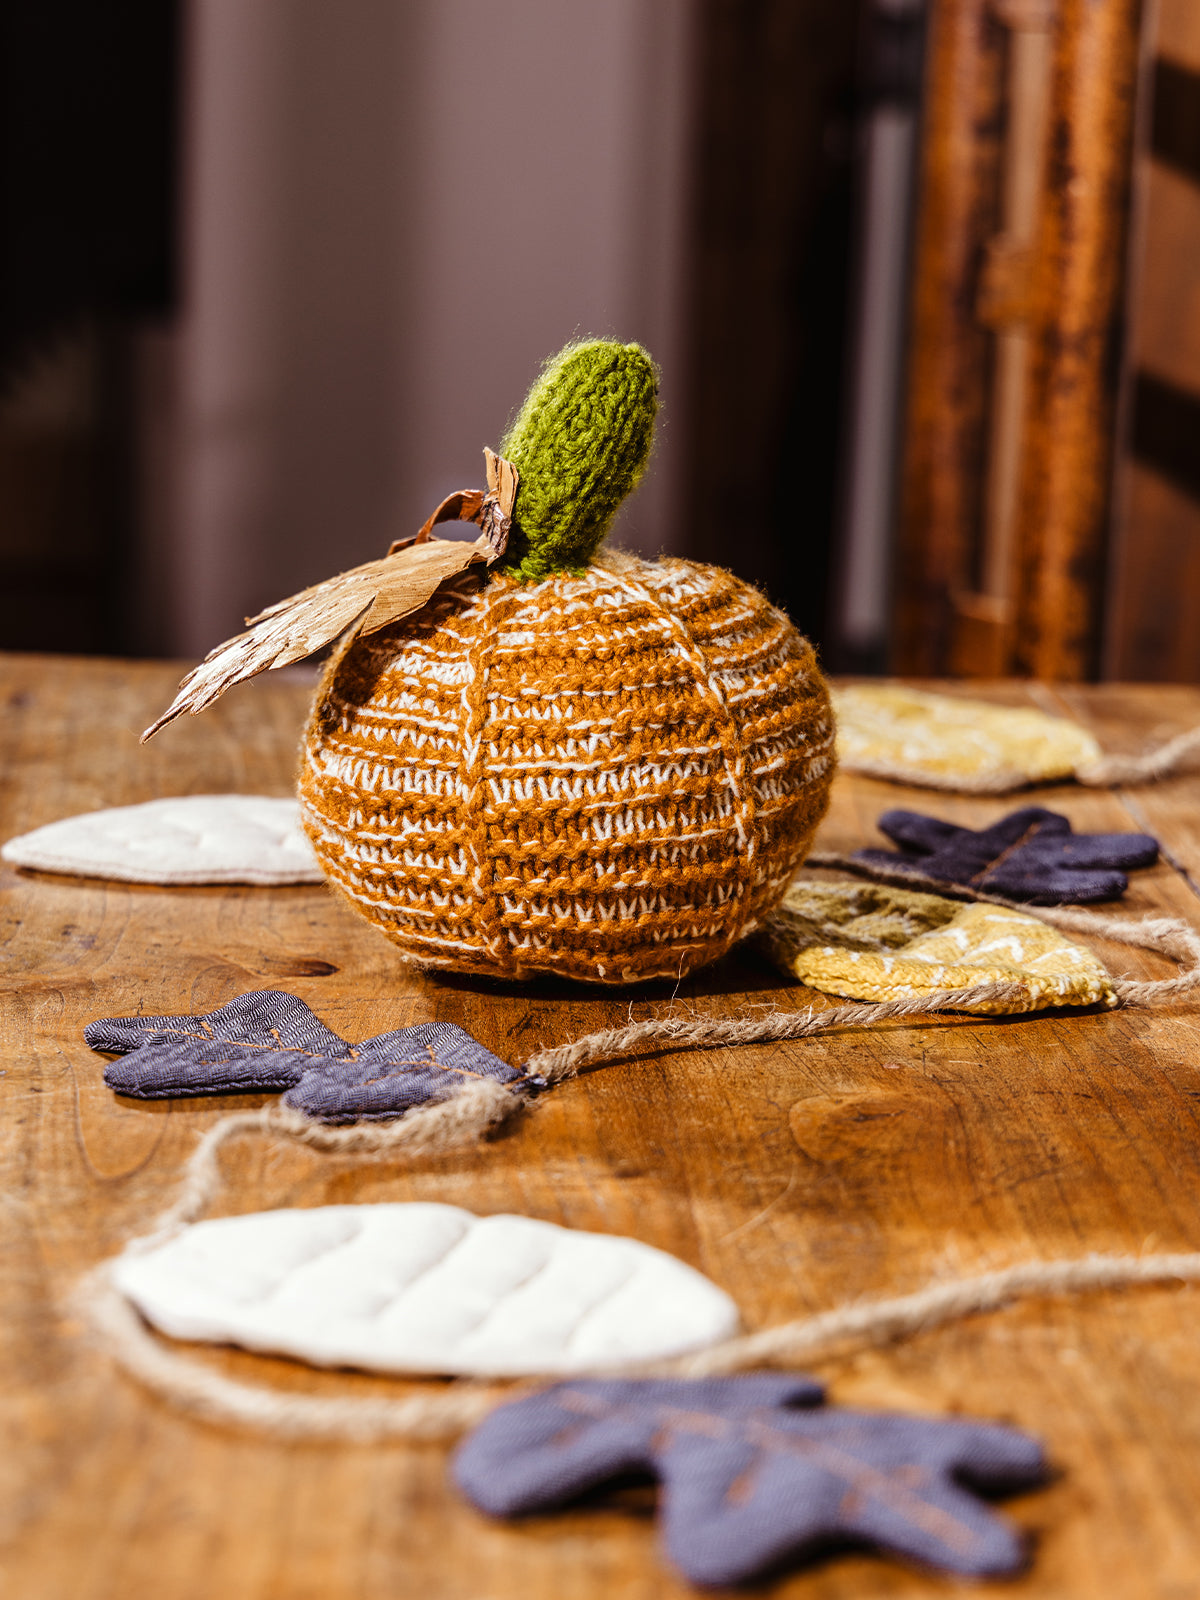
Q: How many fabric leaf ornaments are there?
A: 7